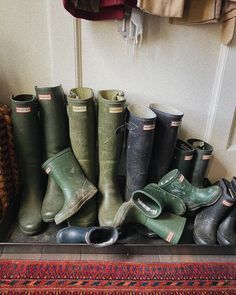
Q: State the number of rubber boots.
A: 15